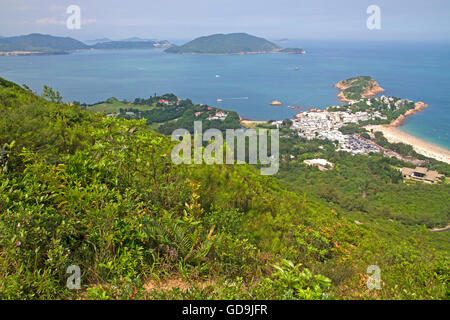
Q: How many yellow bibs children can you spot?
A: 0